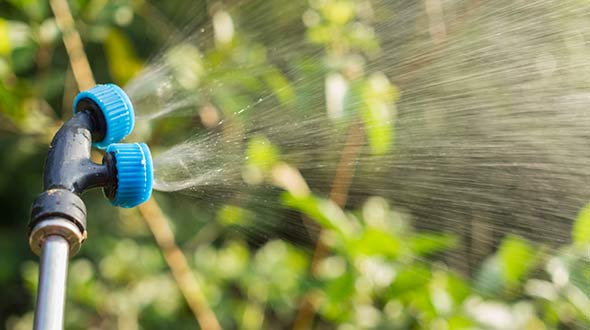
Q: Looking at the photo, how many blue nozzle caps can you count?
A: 2